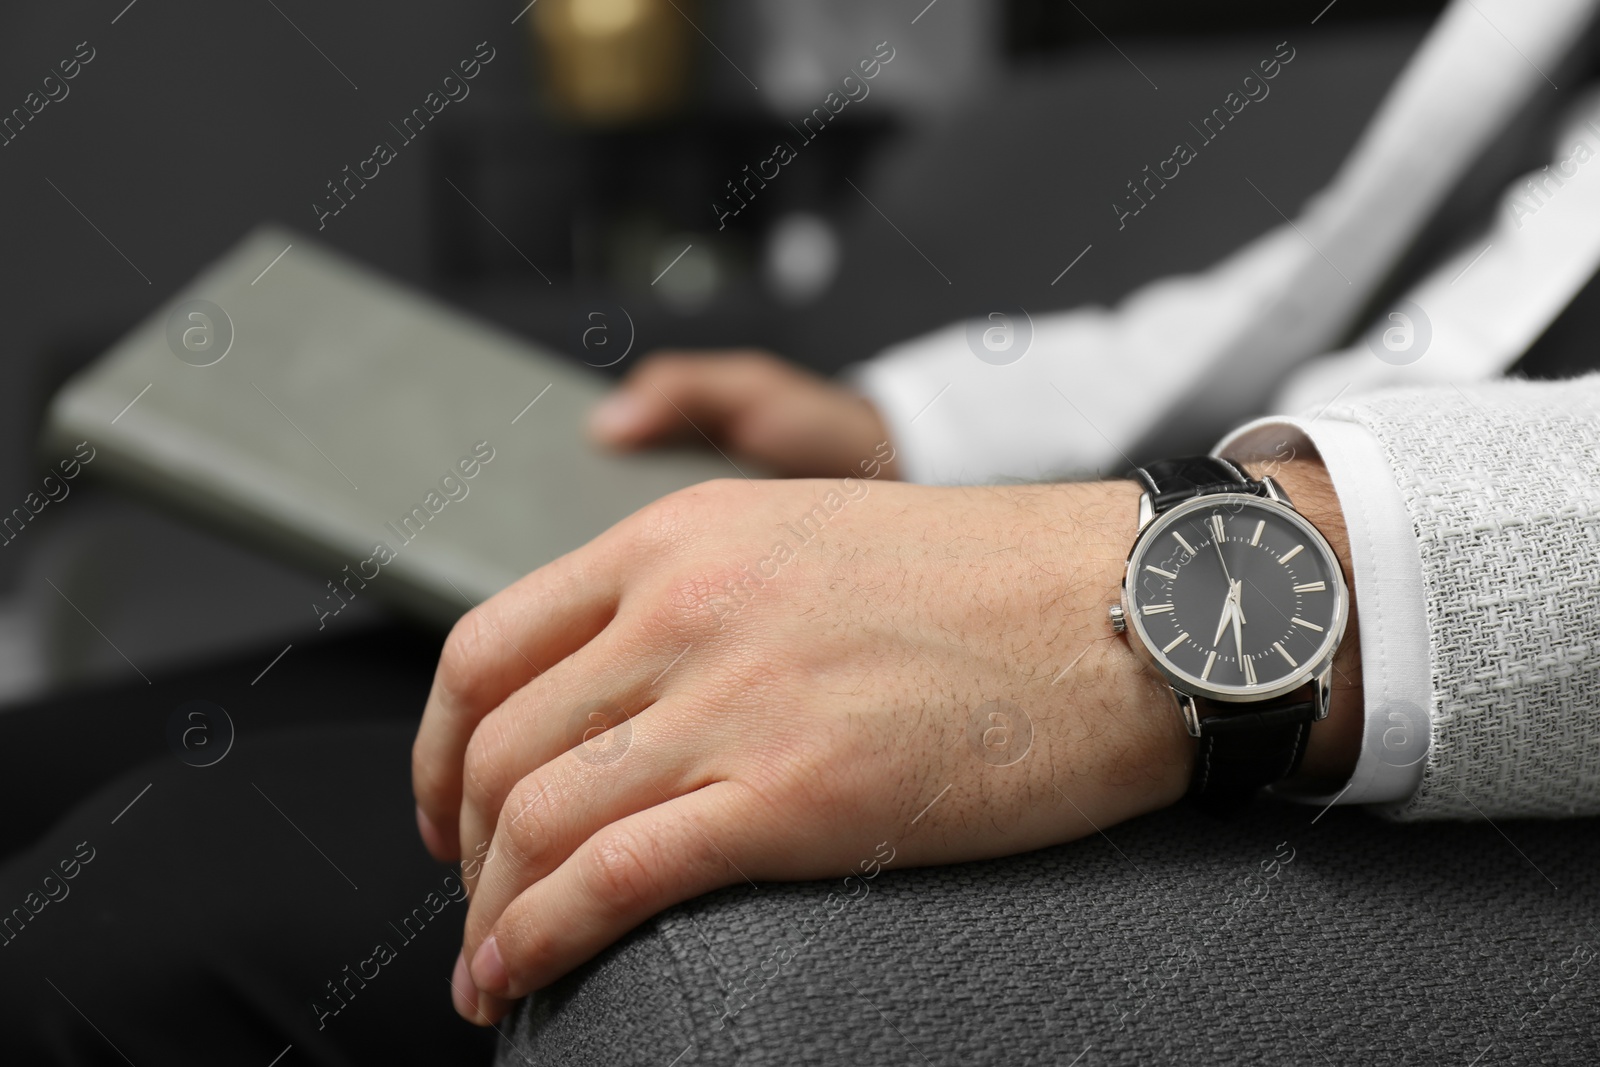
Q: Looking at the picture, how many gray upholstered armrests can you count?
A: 1